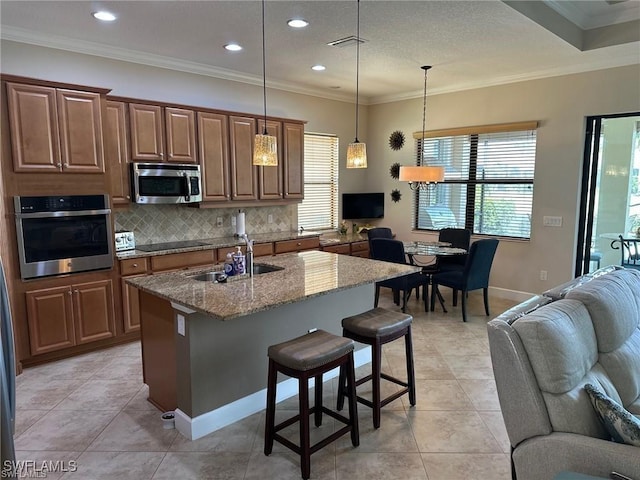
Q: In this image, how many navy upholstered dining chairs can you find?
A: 4